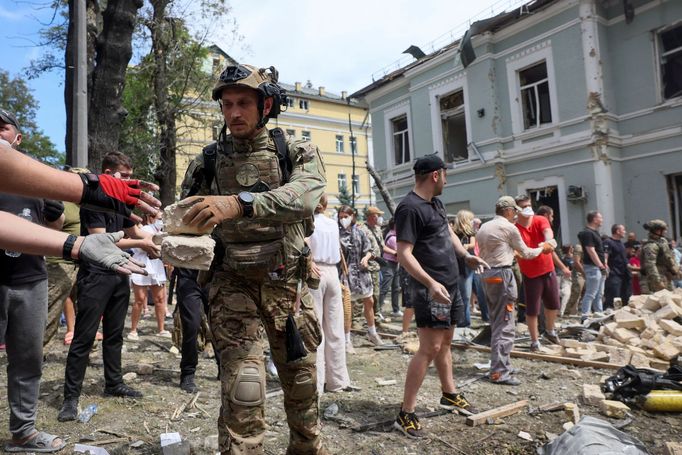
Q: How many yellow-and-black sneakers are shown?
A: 2